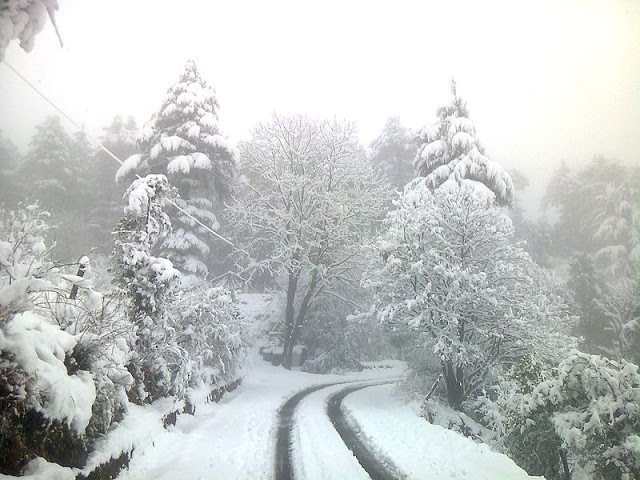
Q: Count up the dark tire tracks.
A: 2